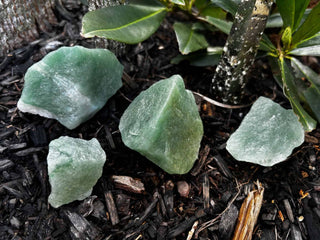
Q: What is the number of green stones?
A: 4